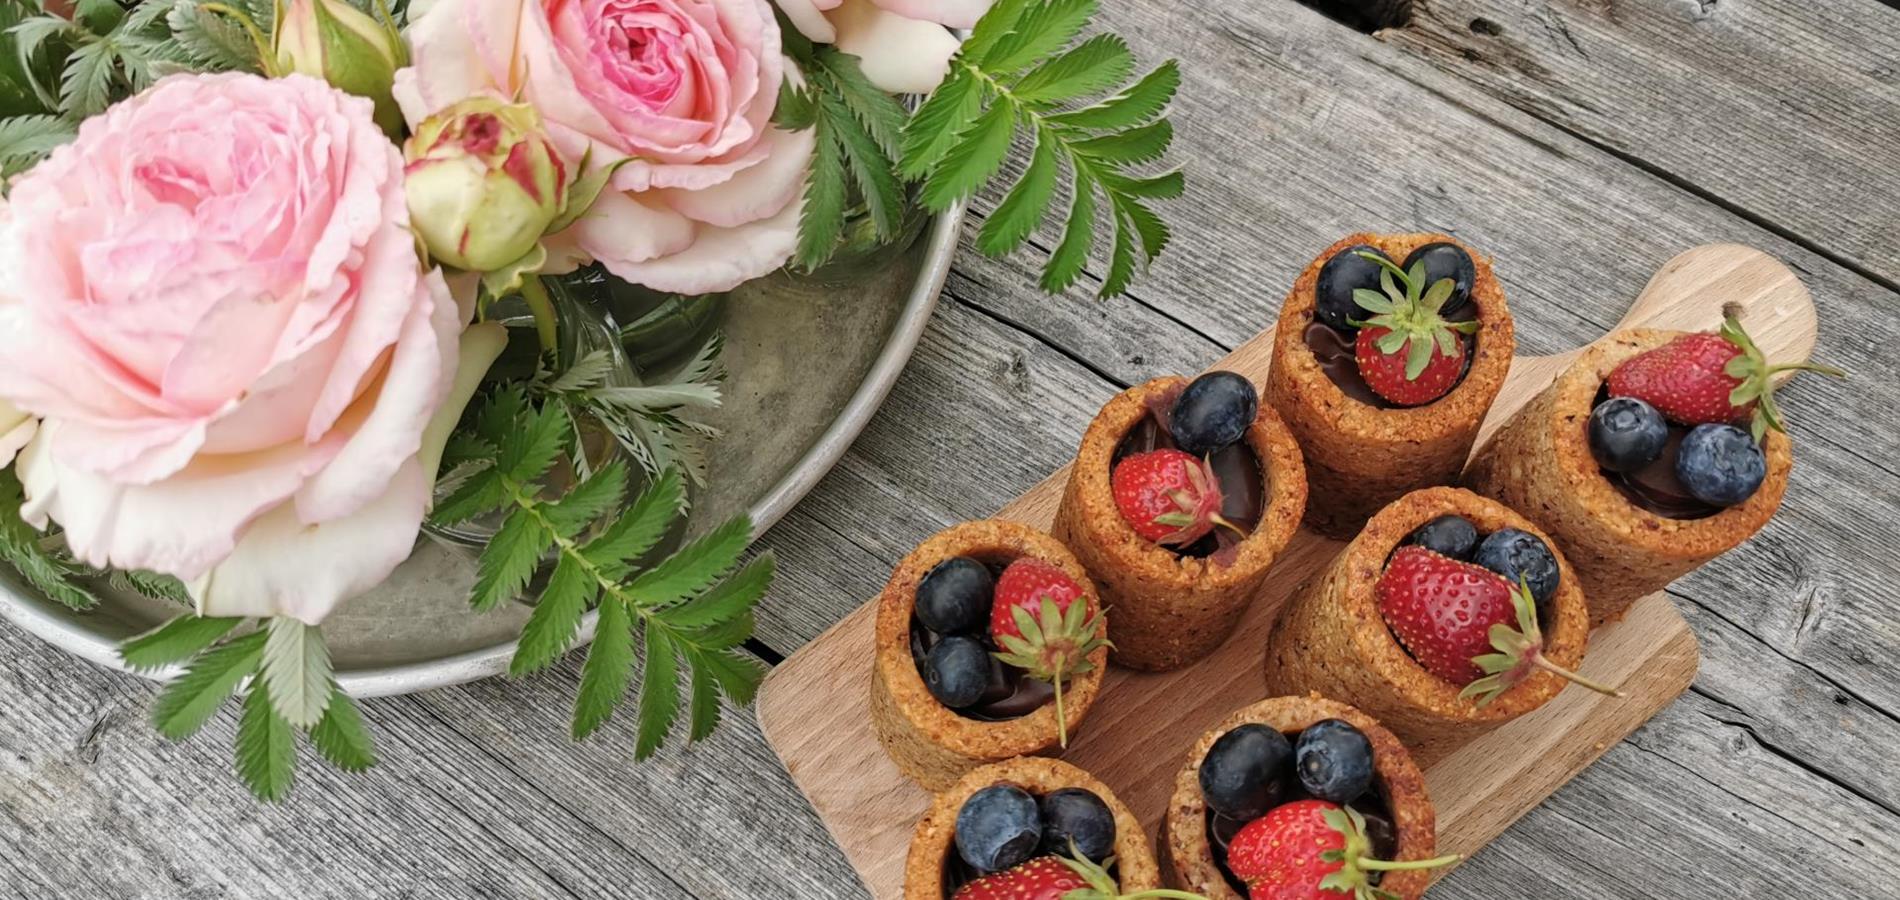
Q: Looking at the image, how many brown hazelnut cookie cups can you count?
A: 7